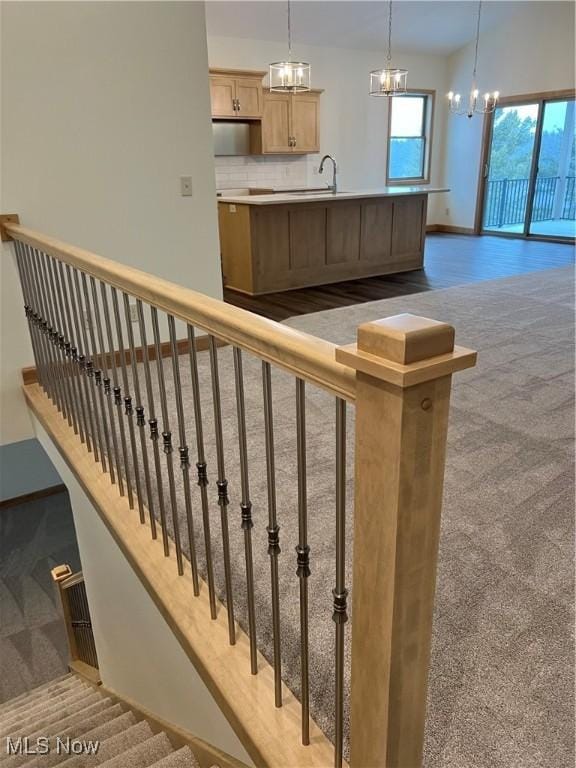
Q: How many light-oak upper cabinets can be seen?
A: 2